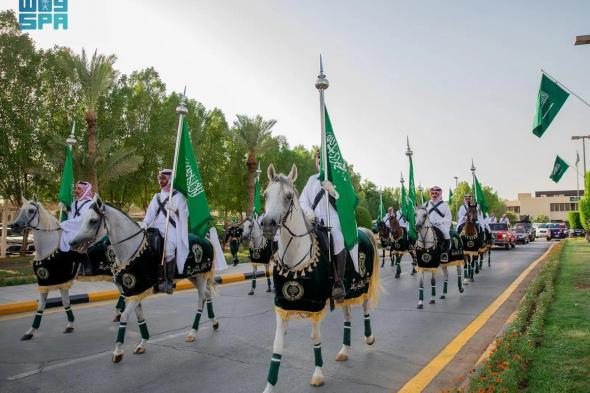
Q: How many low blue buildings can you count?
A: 0